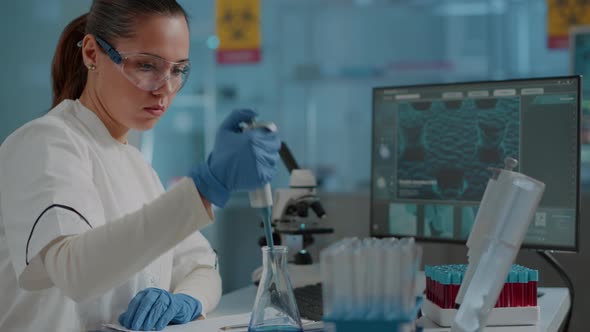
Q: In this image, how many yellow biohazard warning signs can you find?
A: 2